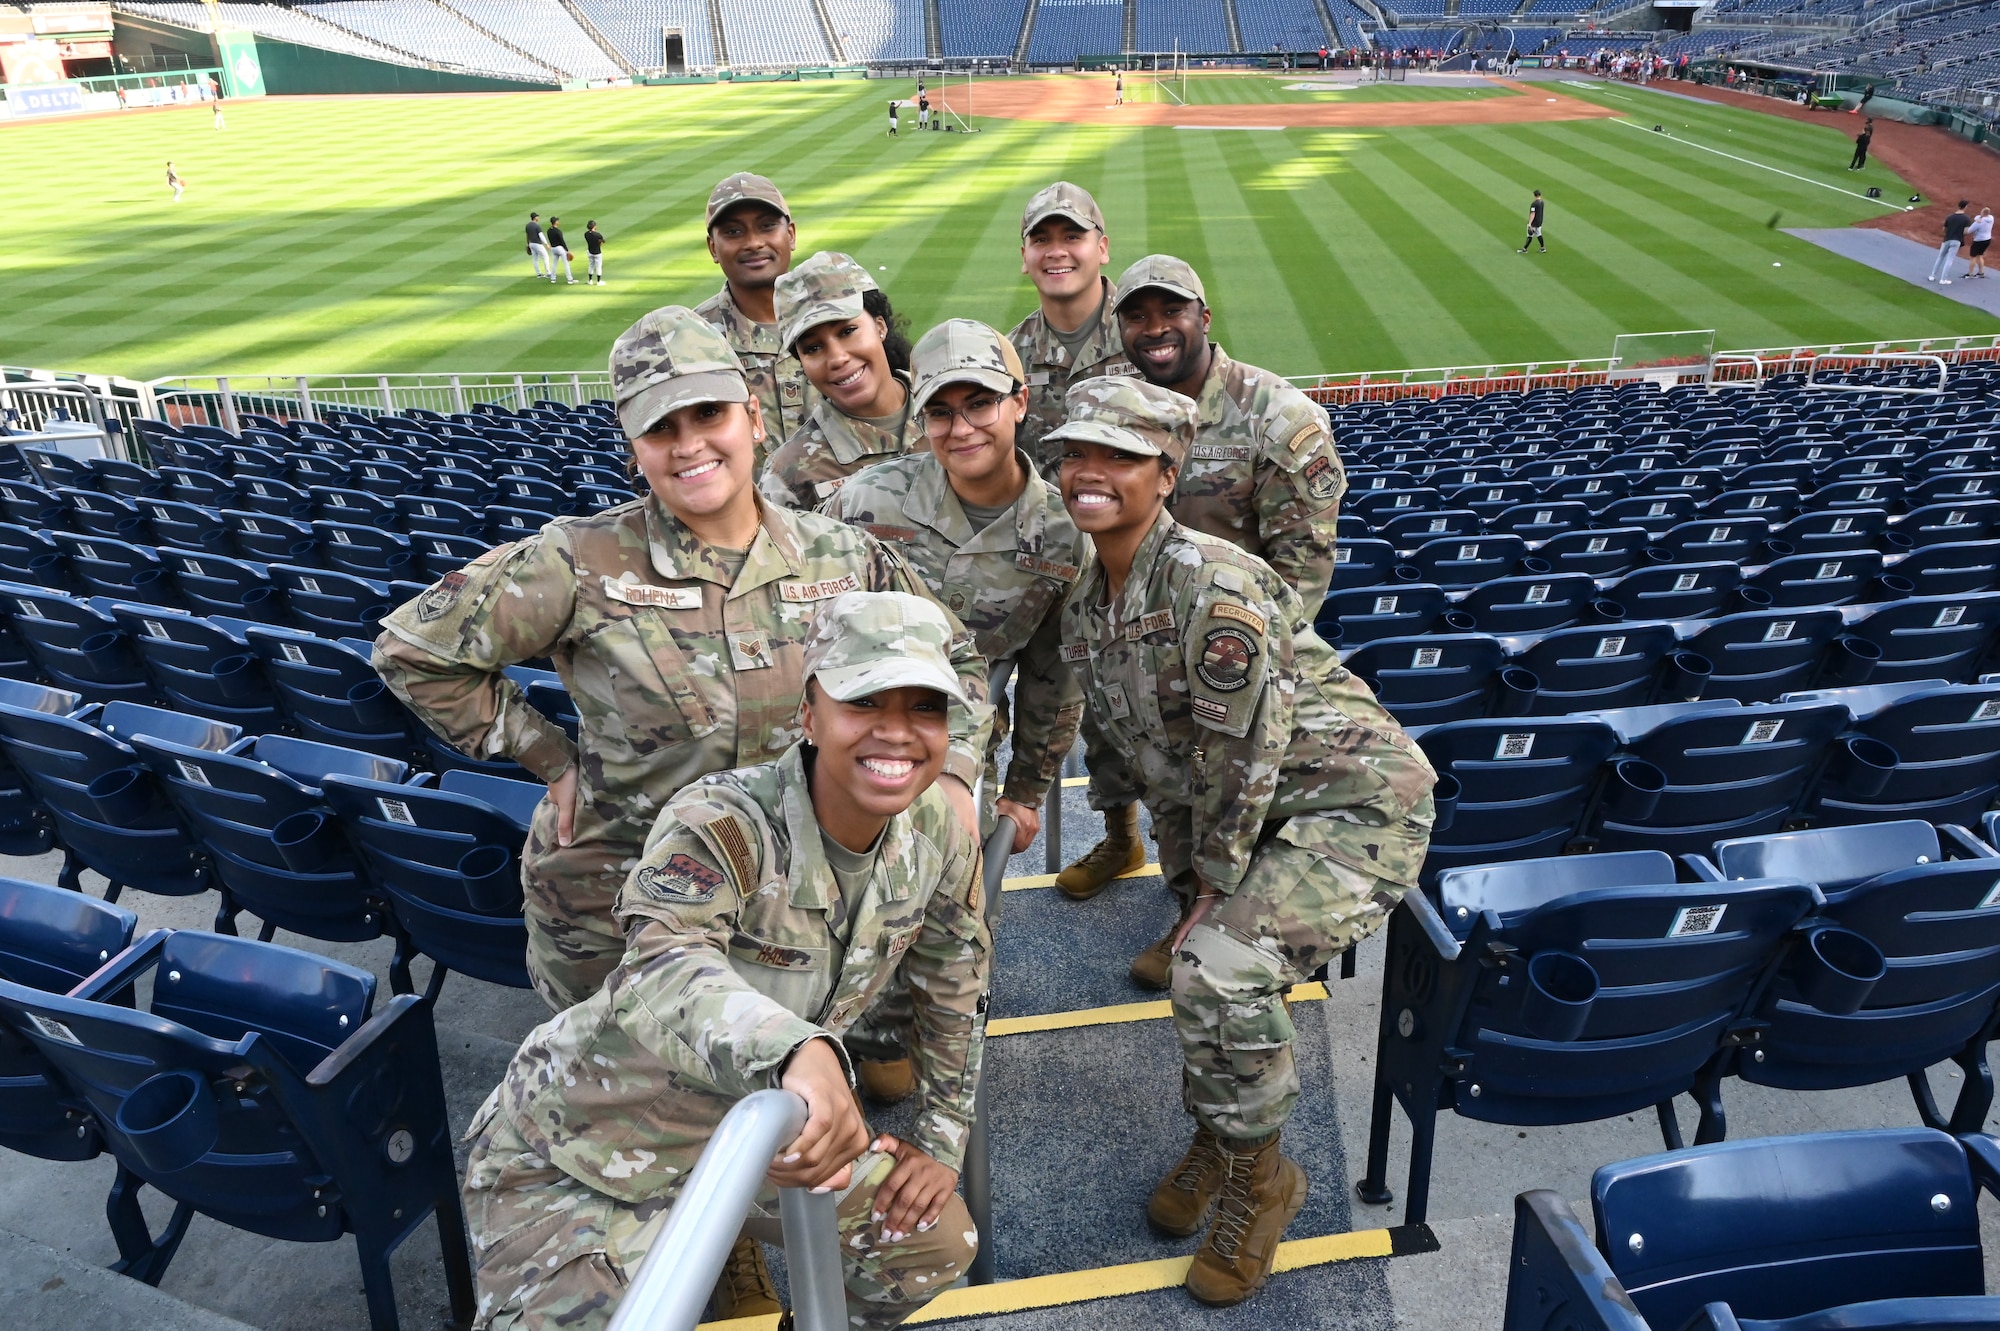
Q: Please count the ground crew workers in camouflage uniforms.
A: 0